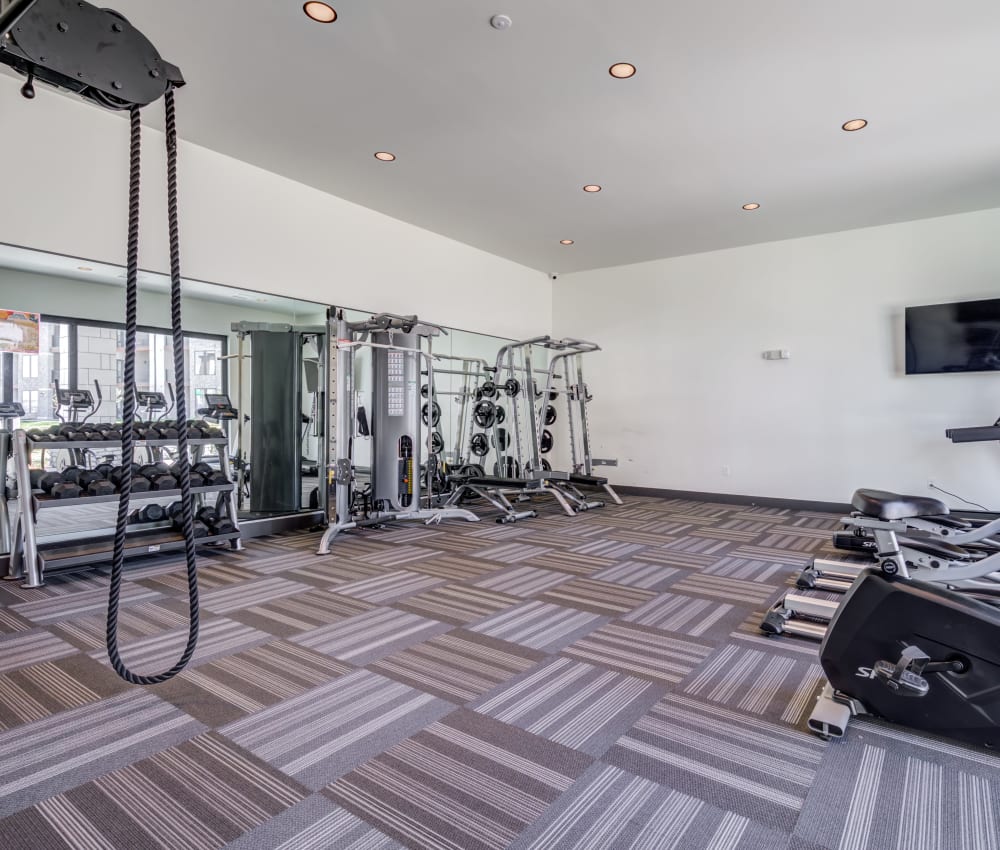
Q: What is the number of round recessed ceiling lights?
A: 7